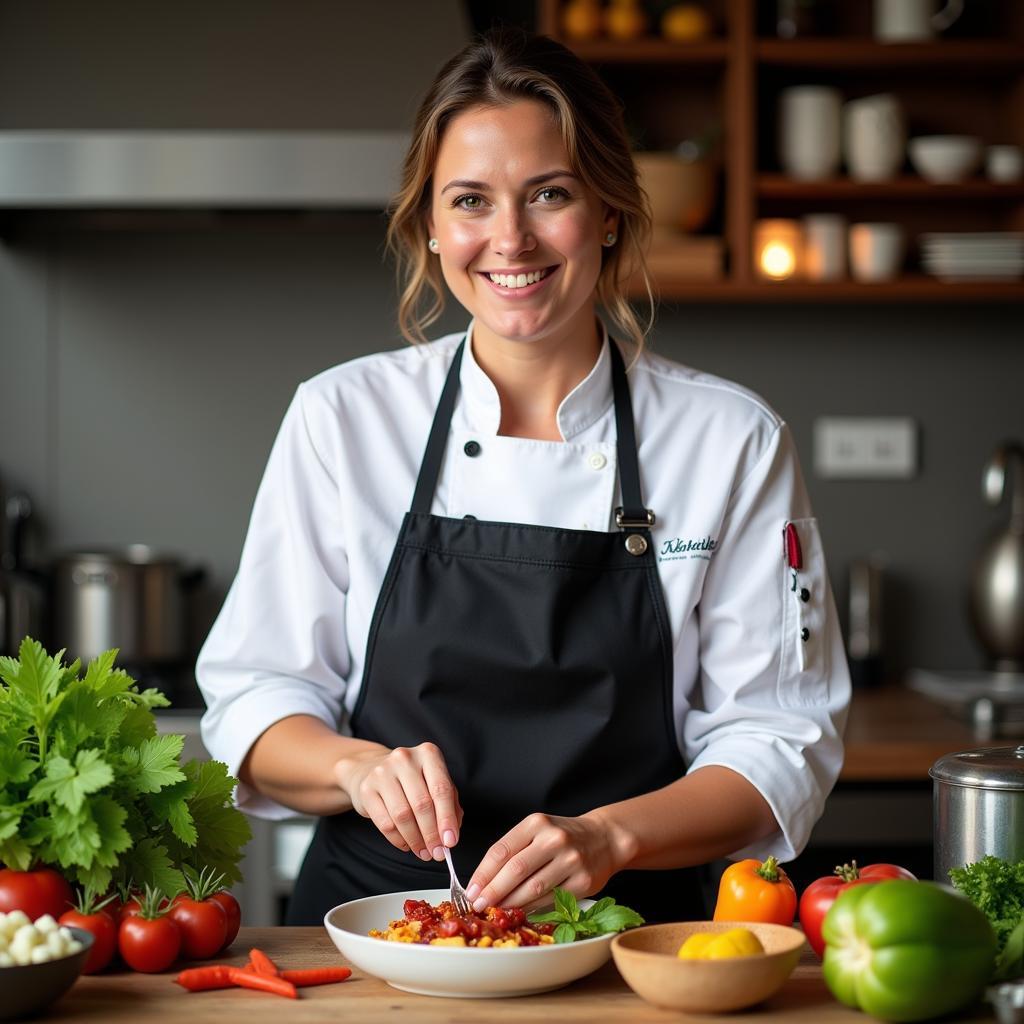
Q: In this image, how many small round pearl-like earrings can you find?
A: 2